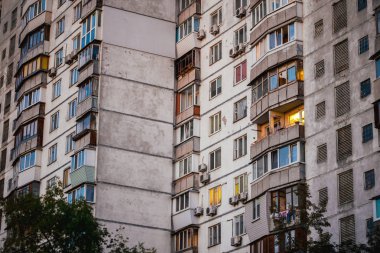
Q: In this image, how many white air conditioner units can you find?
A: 15